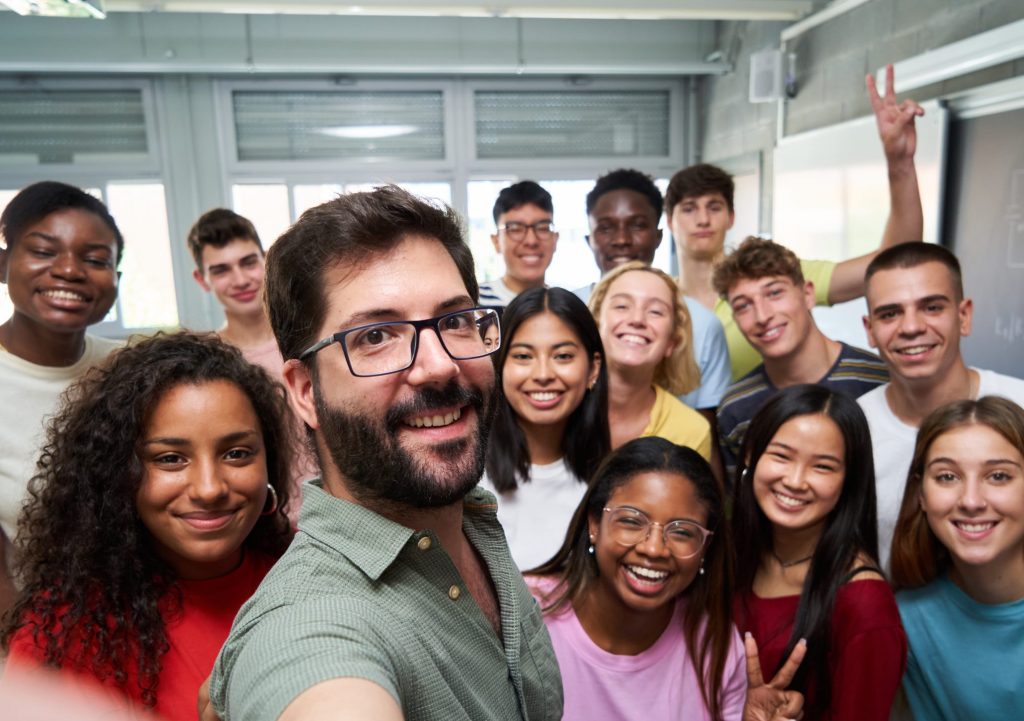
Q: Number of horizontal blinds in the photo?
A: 3